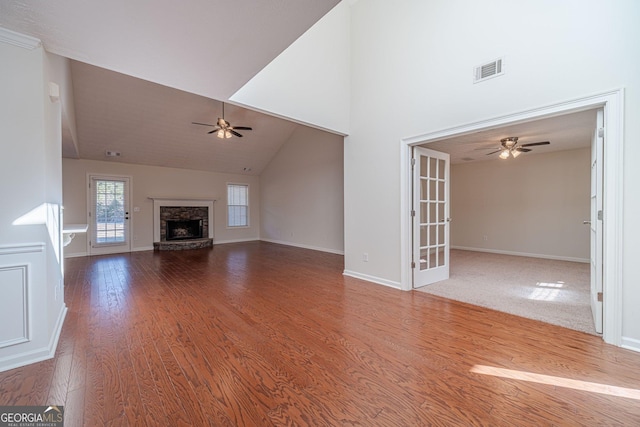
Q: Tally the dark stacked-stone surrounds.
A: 1